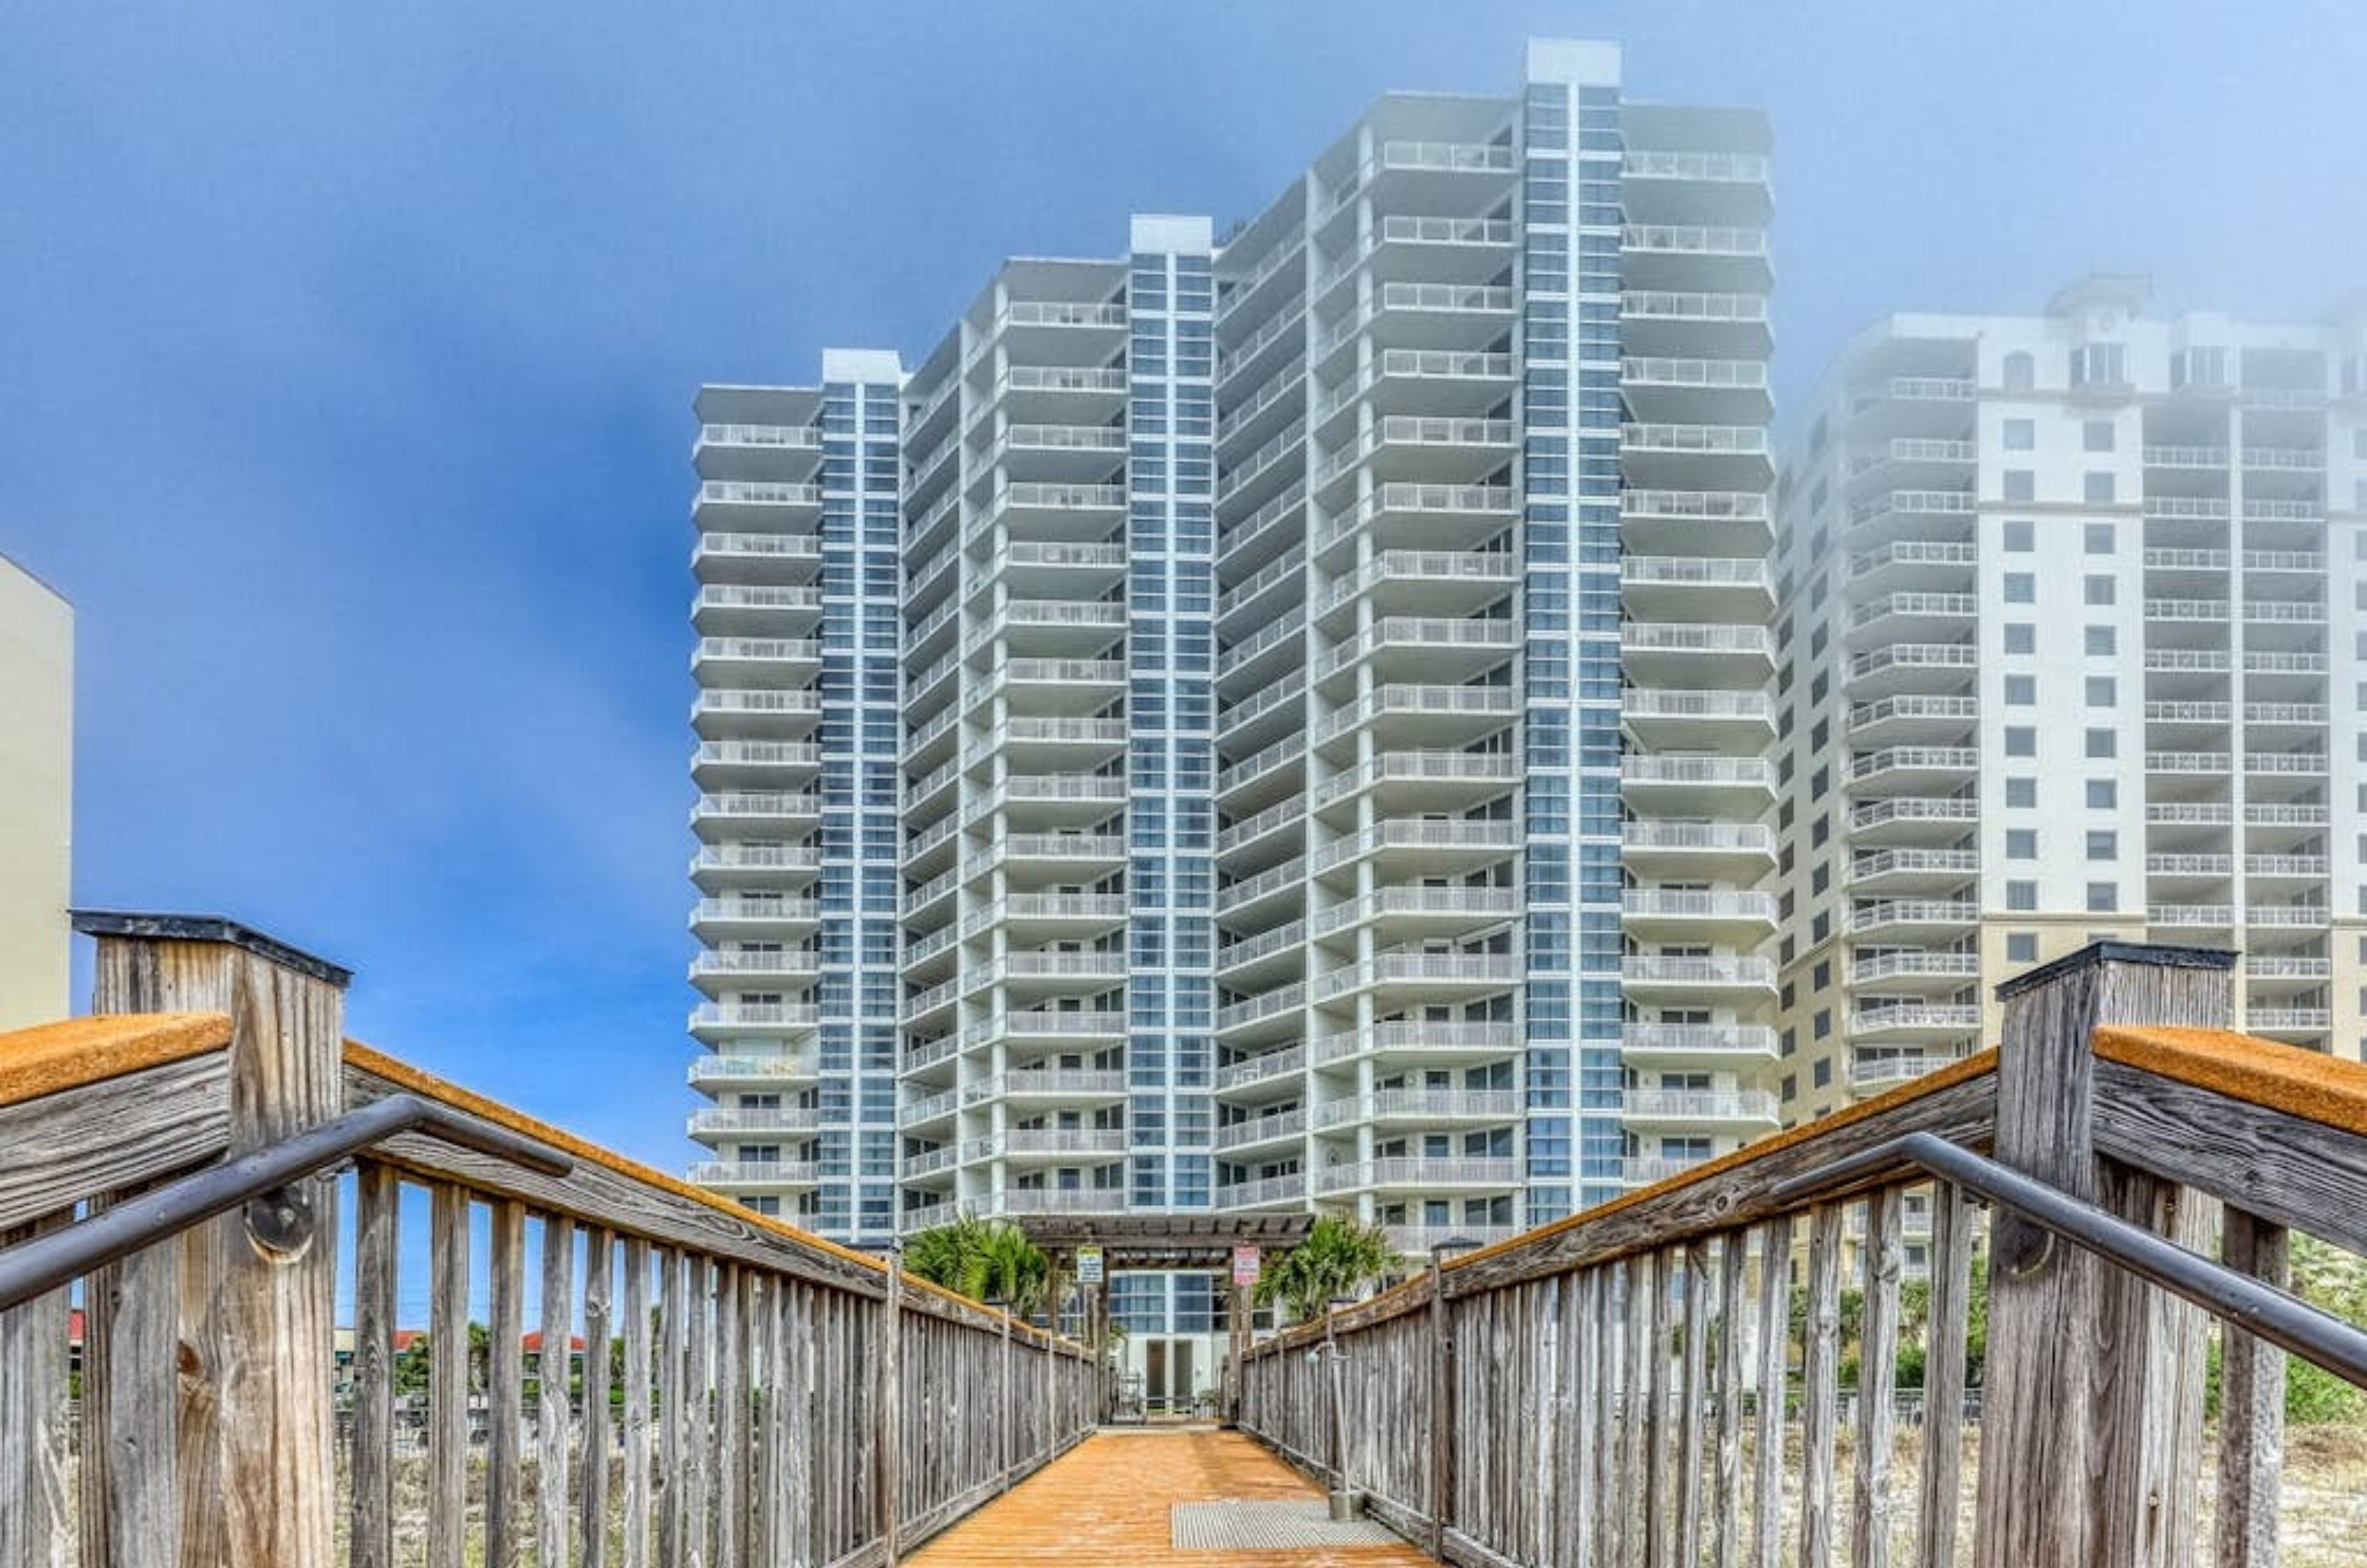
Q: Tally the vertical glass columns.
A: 3